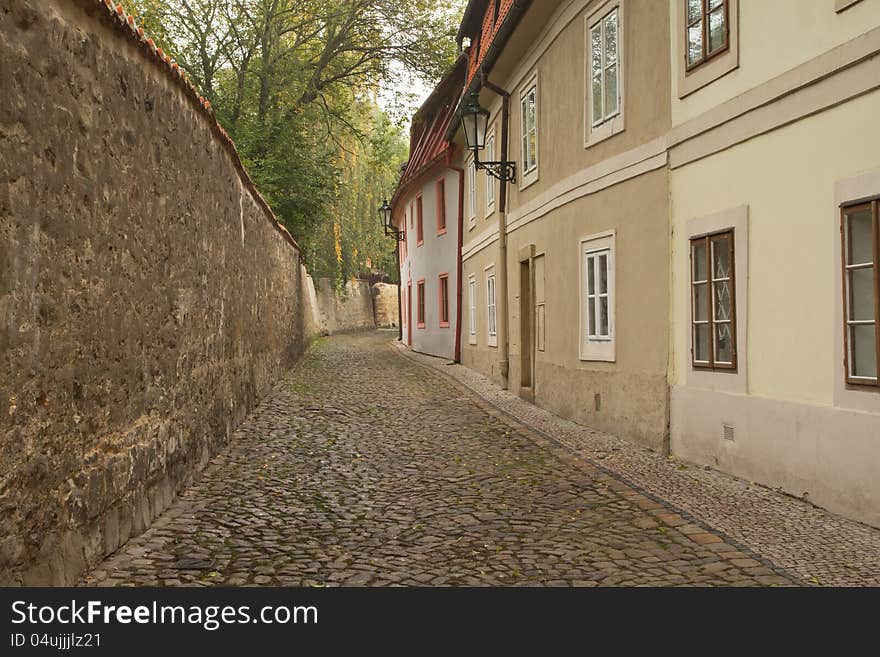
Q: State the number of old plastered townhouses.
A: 3